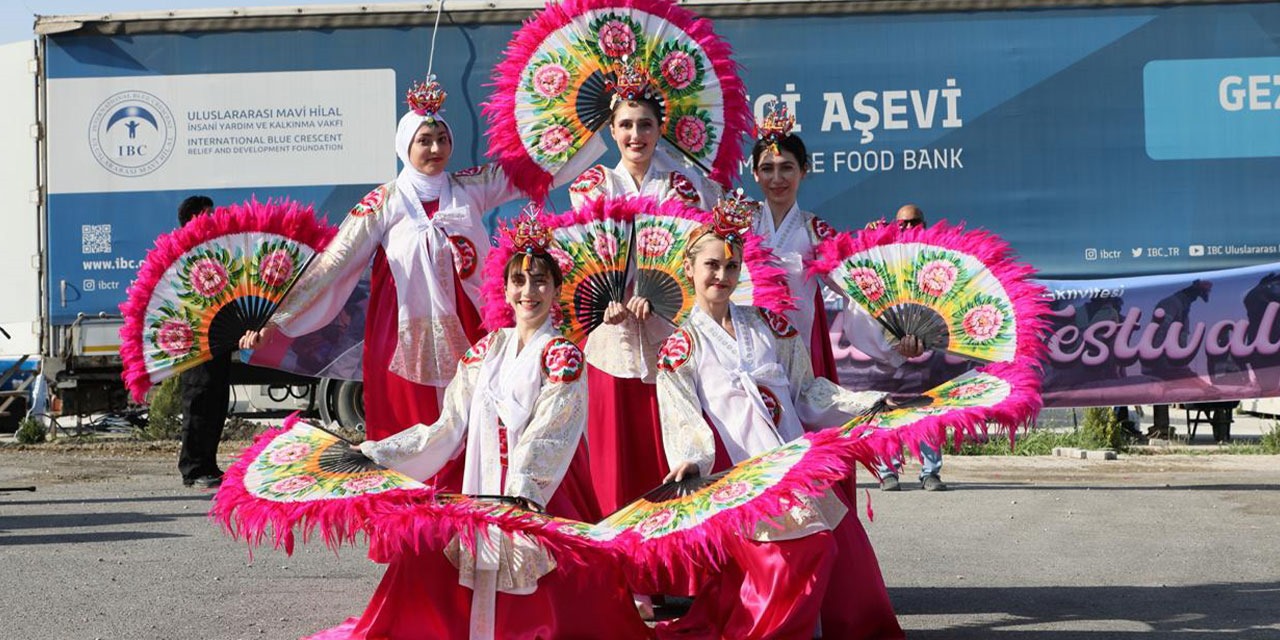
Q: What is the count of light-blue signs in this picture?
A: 1